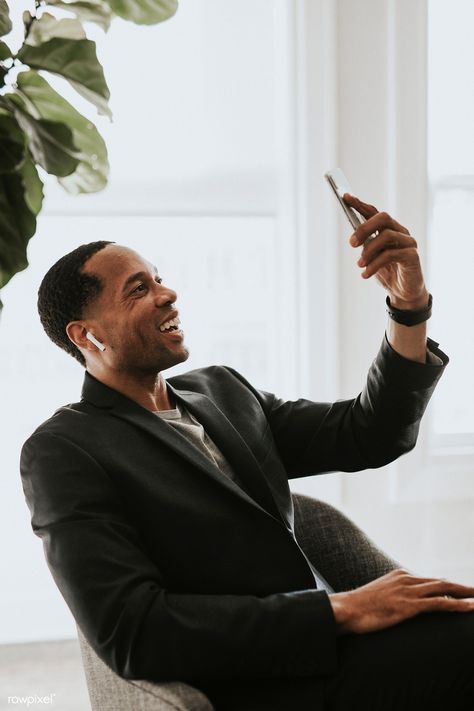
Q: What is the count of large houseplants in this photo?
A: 1